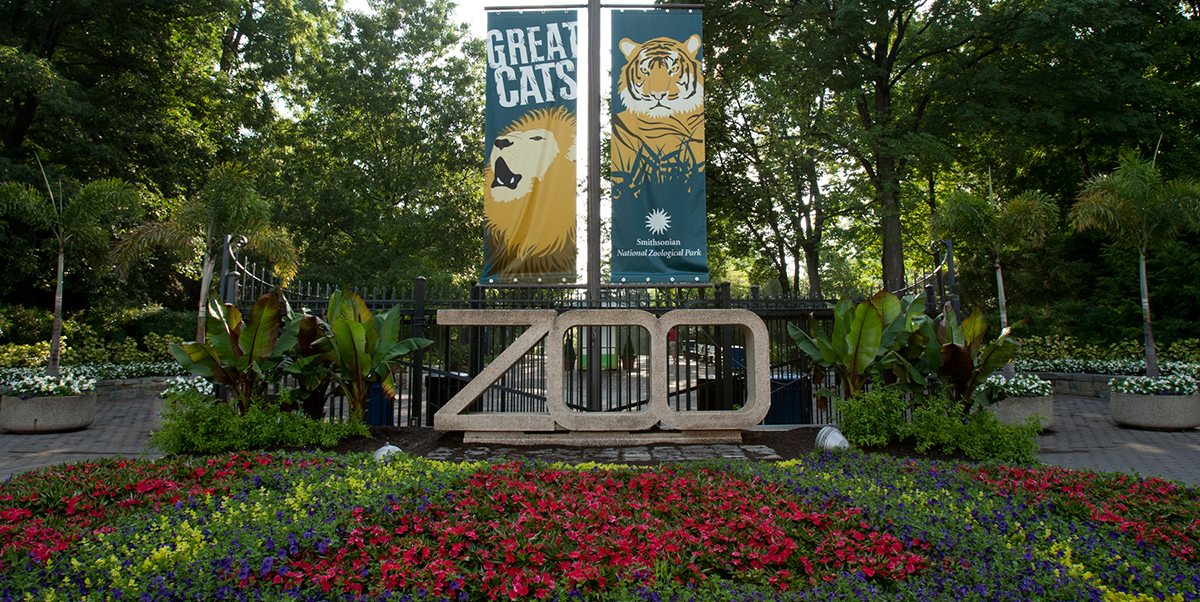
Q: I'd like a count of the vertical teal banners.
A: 2